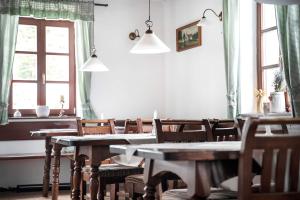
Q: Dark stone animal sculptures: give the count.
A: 0